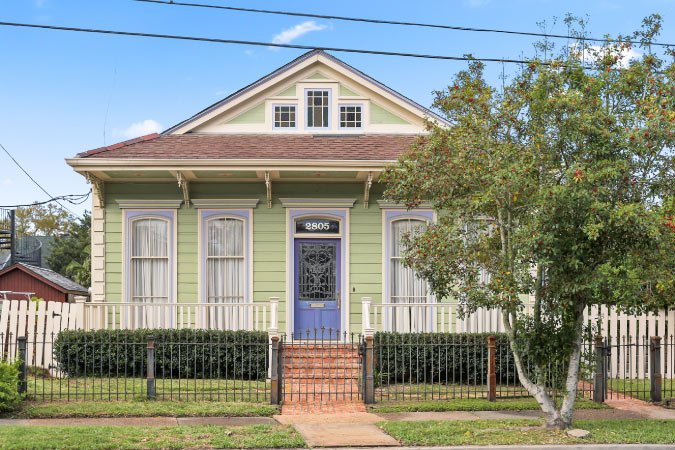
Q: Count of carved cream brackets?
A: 4